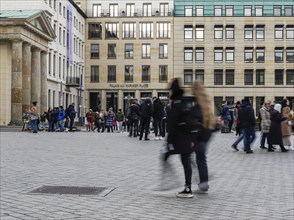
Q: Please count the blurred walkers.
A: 2